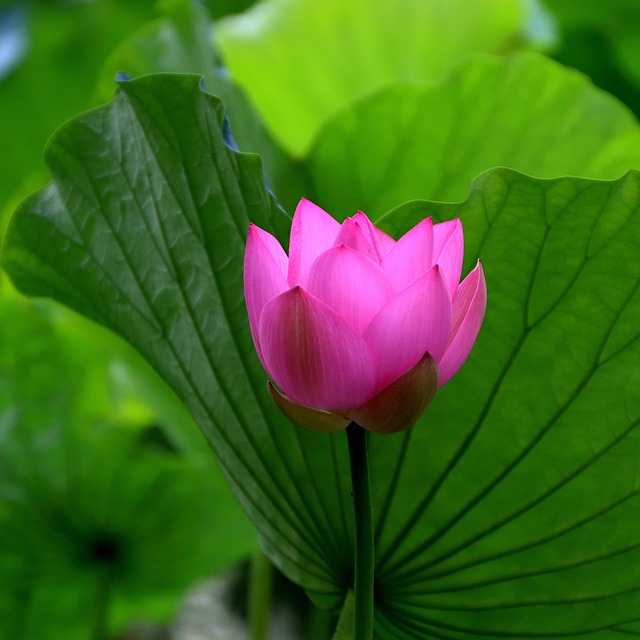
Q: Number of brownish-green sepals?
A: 2